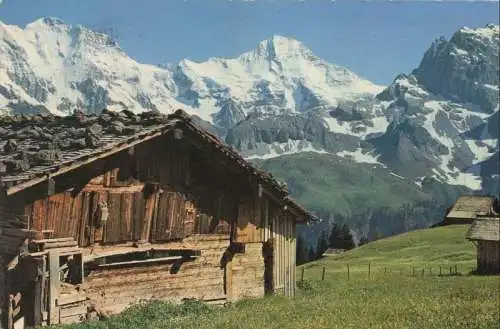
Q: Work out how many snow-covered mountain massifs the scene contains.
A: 3